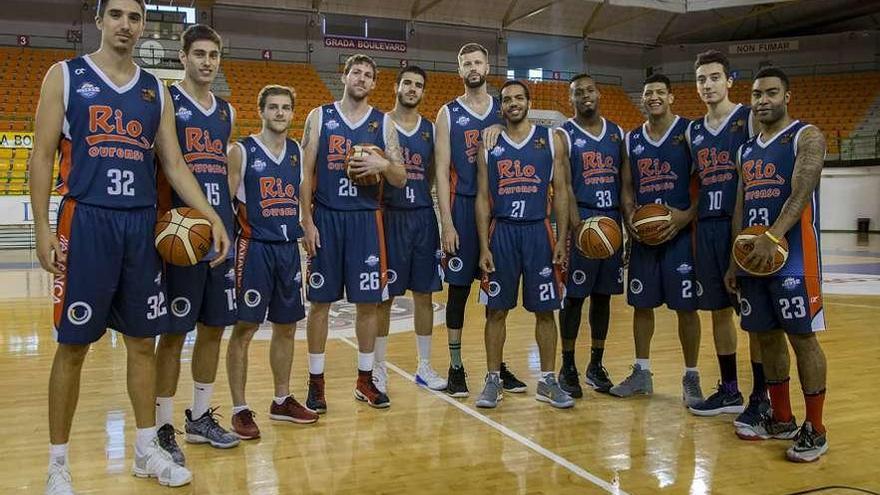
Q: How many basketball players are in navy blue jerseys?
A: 11